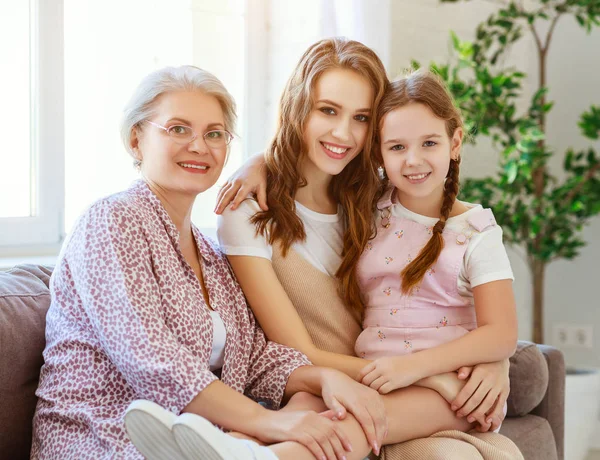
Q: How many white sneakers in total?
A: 2